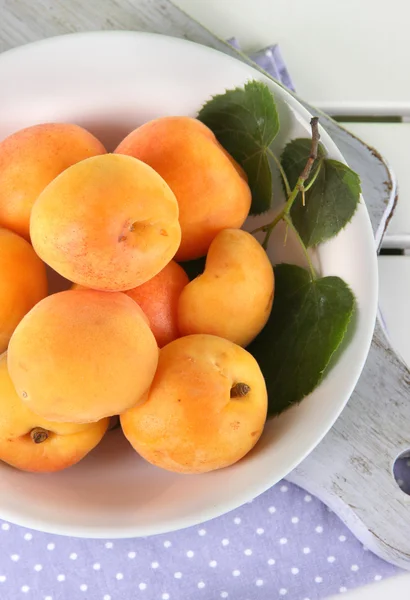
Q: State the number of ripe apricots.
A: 9